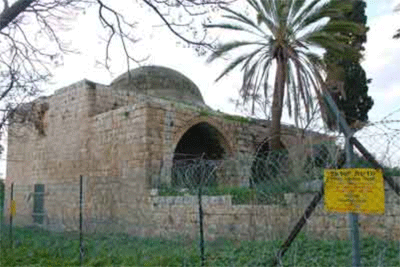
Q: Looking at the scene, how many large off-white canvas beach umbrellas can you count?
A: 0